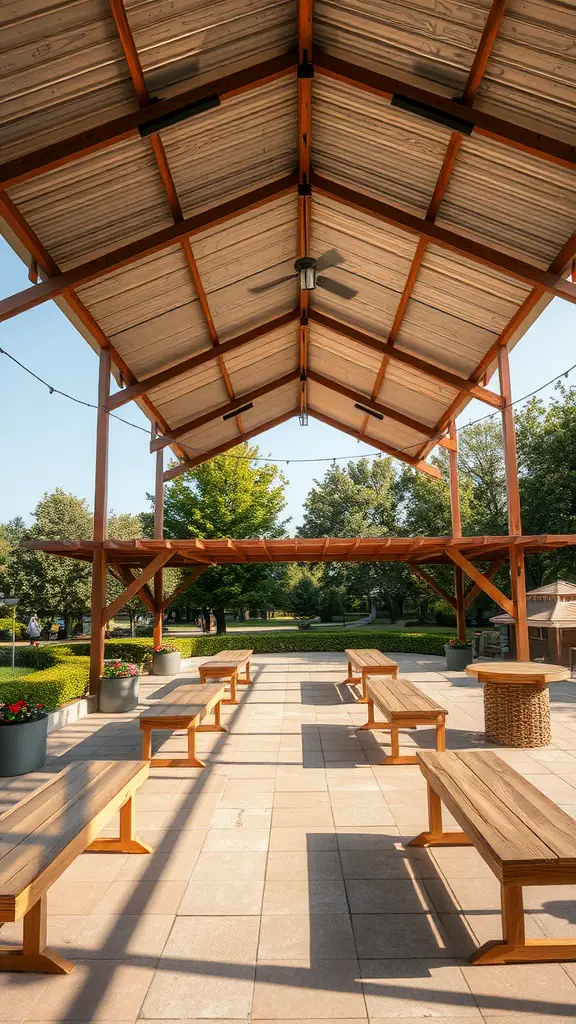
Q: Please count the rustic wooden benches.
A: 6